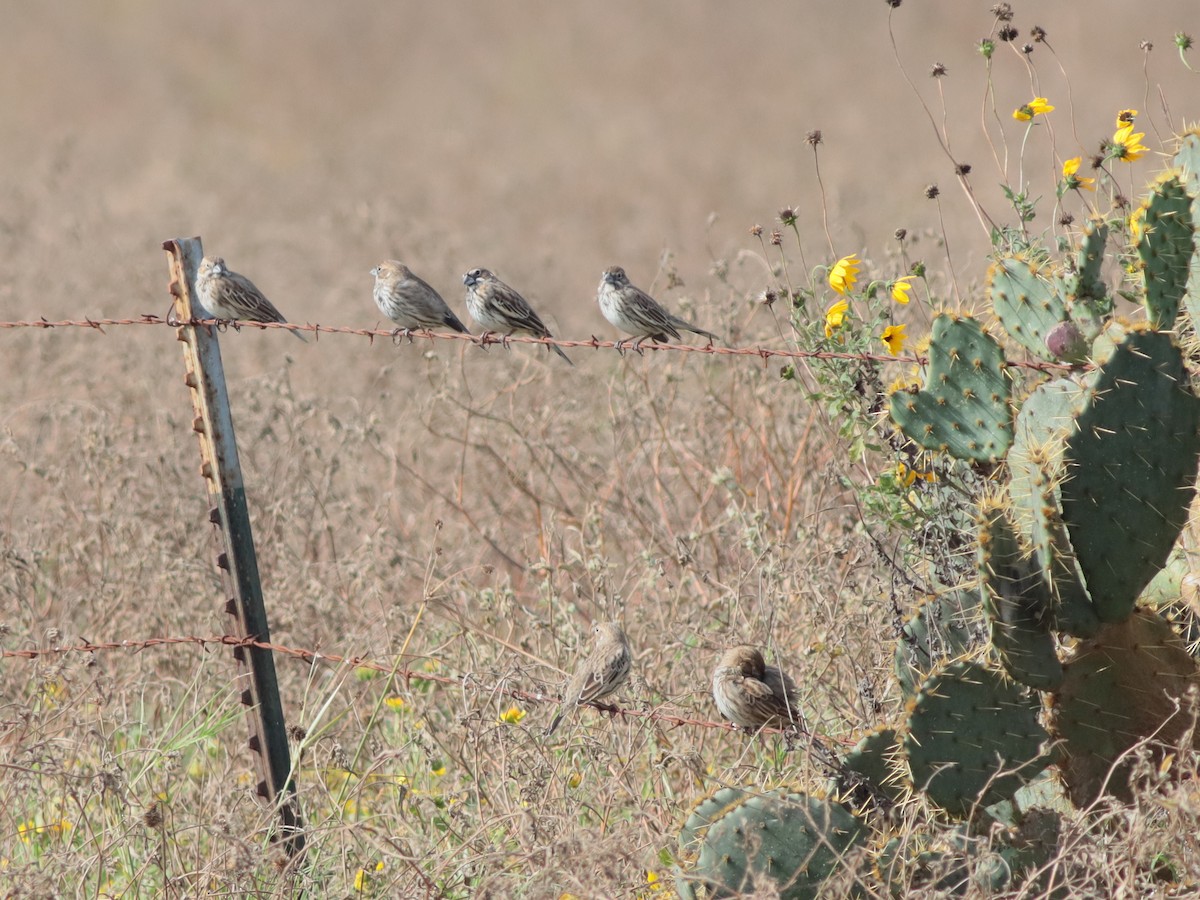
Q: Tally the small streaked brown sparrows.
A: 6